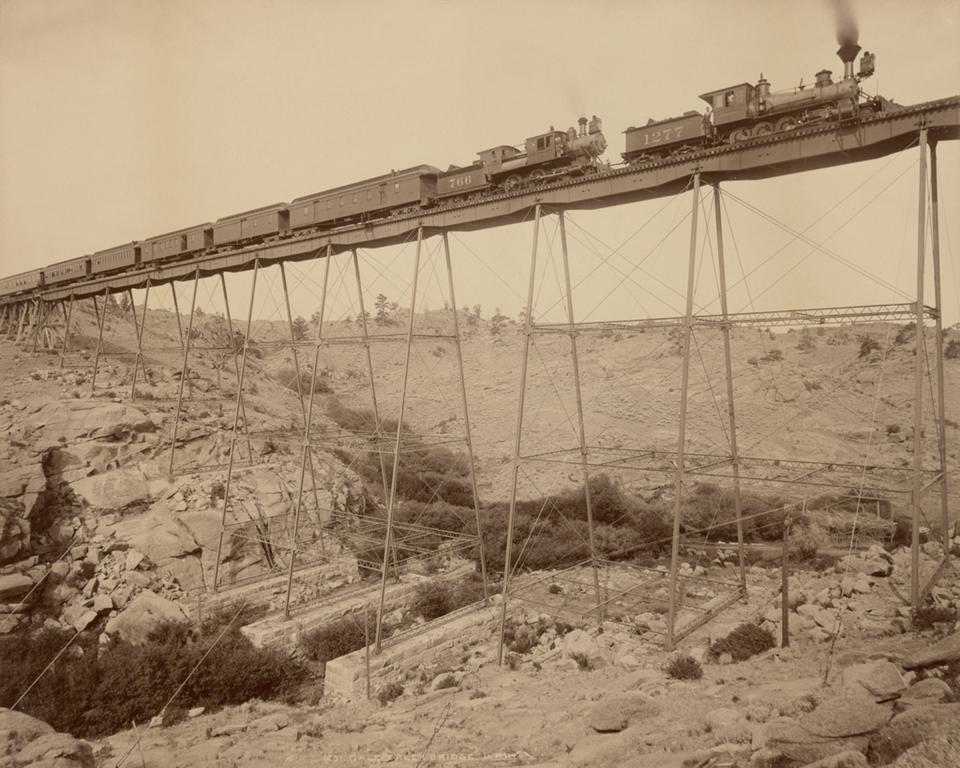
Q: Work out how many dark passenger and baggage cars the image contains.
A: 6